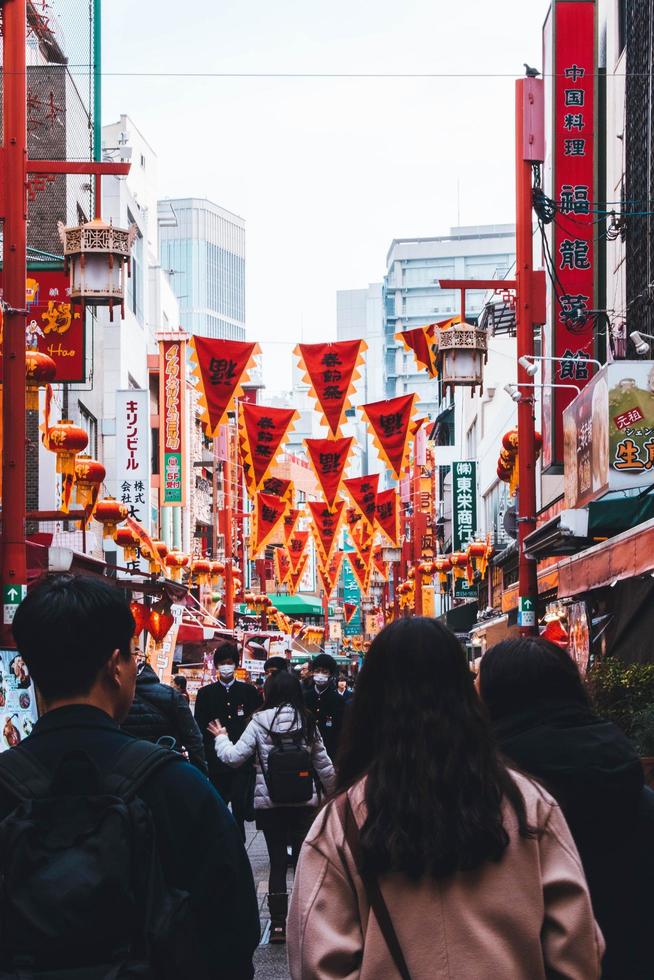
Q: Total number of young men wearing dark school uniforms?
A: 2